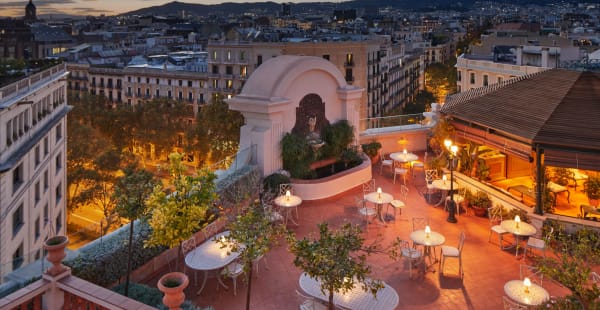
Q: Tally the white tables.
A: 9